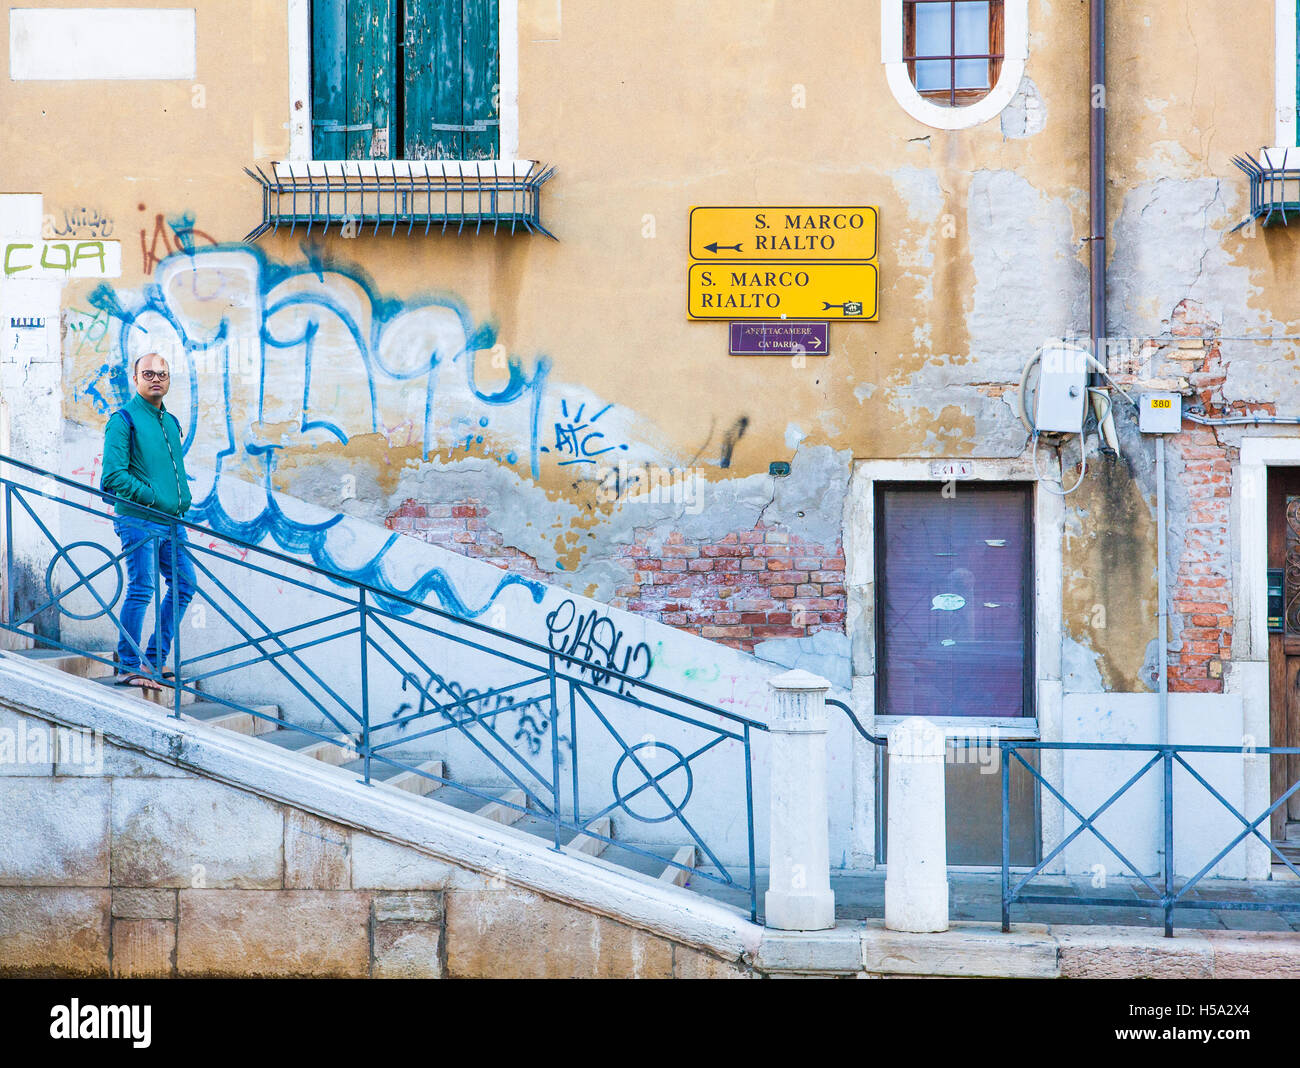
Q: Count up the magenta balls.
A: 0